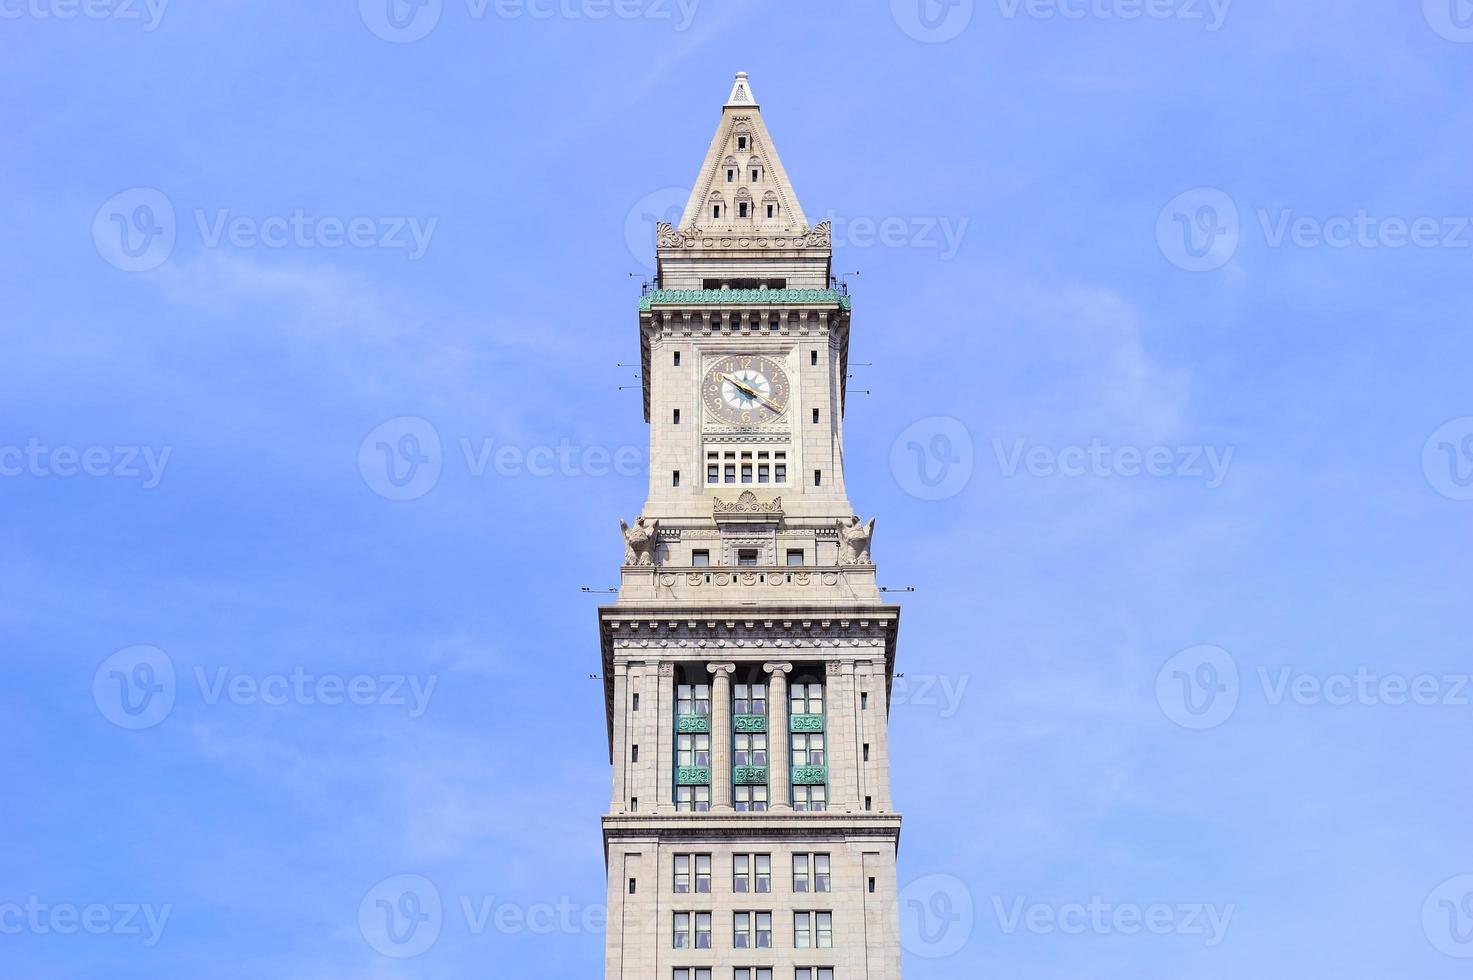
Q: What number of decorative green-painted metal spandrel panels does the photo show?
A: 6